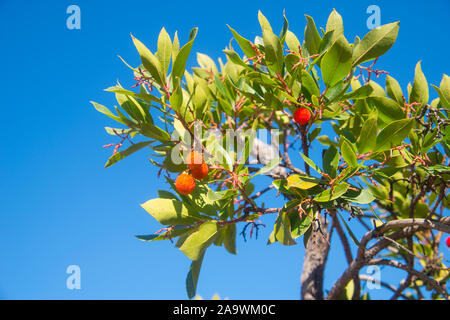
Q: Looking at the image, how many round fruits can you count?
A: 5